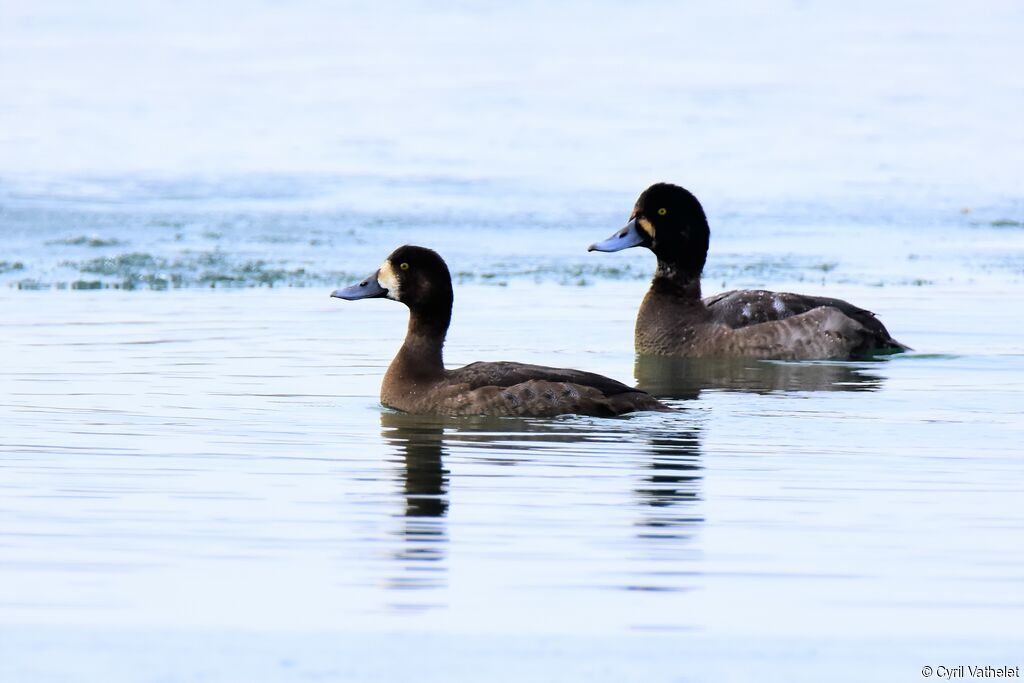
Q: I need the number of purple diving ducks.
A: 0